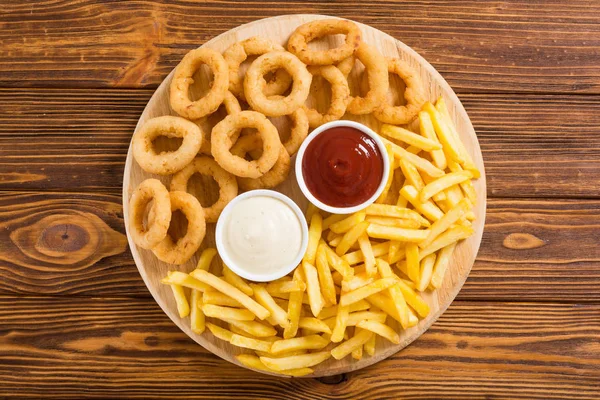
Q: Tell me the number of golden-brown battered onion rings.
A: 15